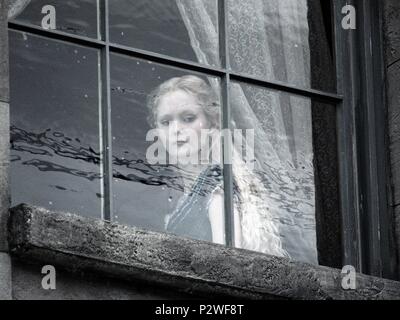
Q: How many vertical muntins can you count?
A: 2